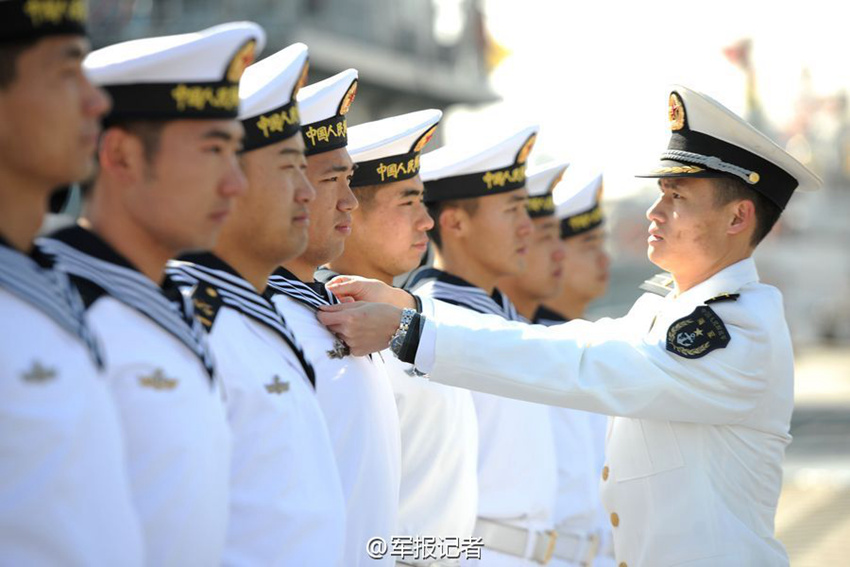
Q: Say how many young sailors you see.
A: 8